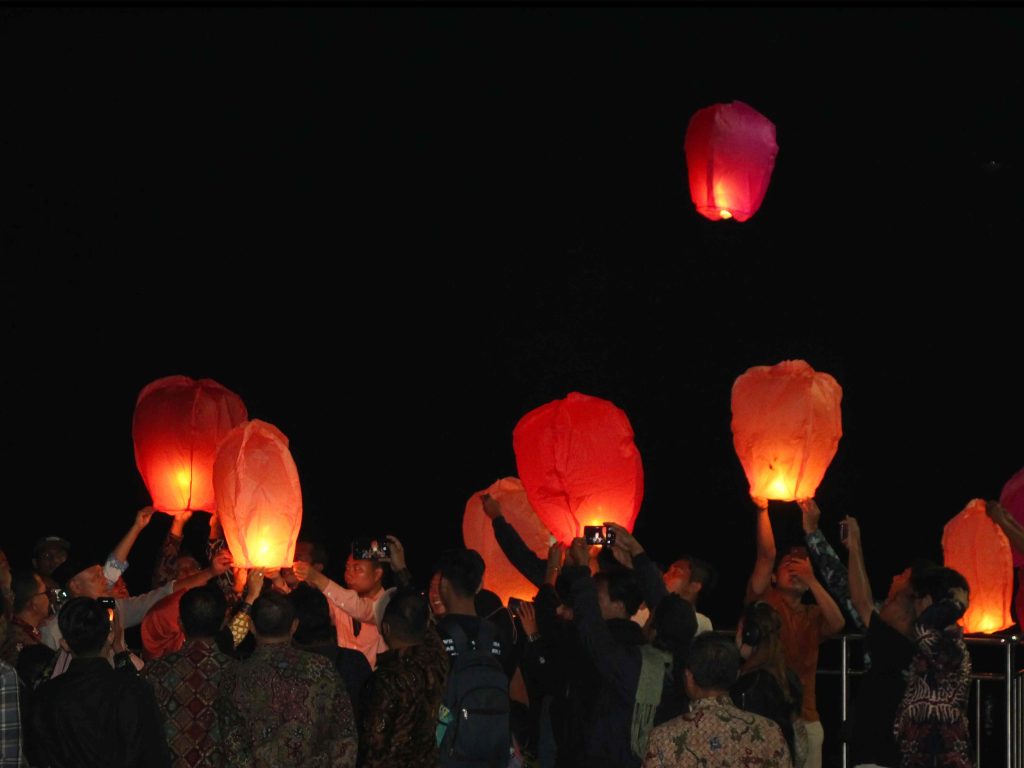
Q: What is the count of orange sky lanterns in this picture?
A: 4